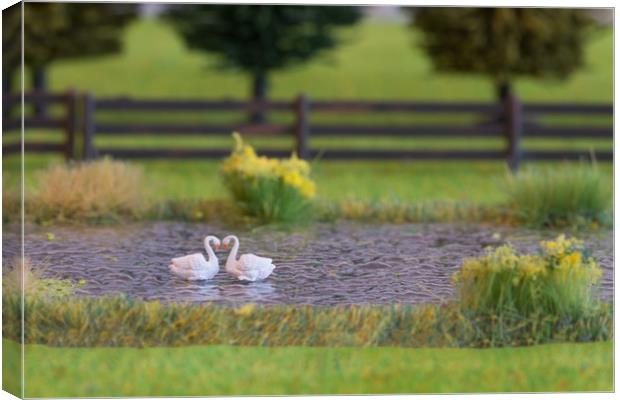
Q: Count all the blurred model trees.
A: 3